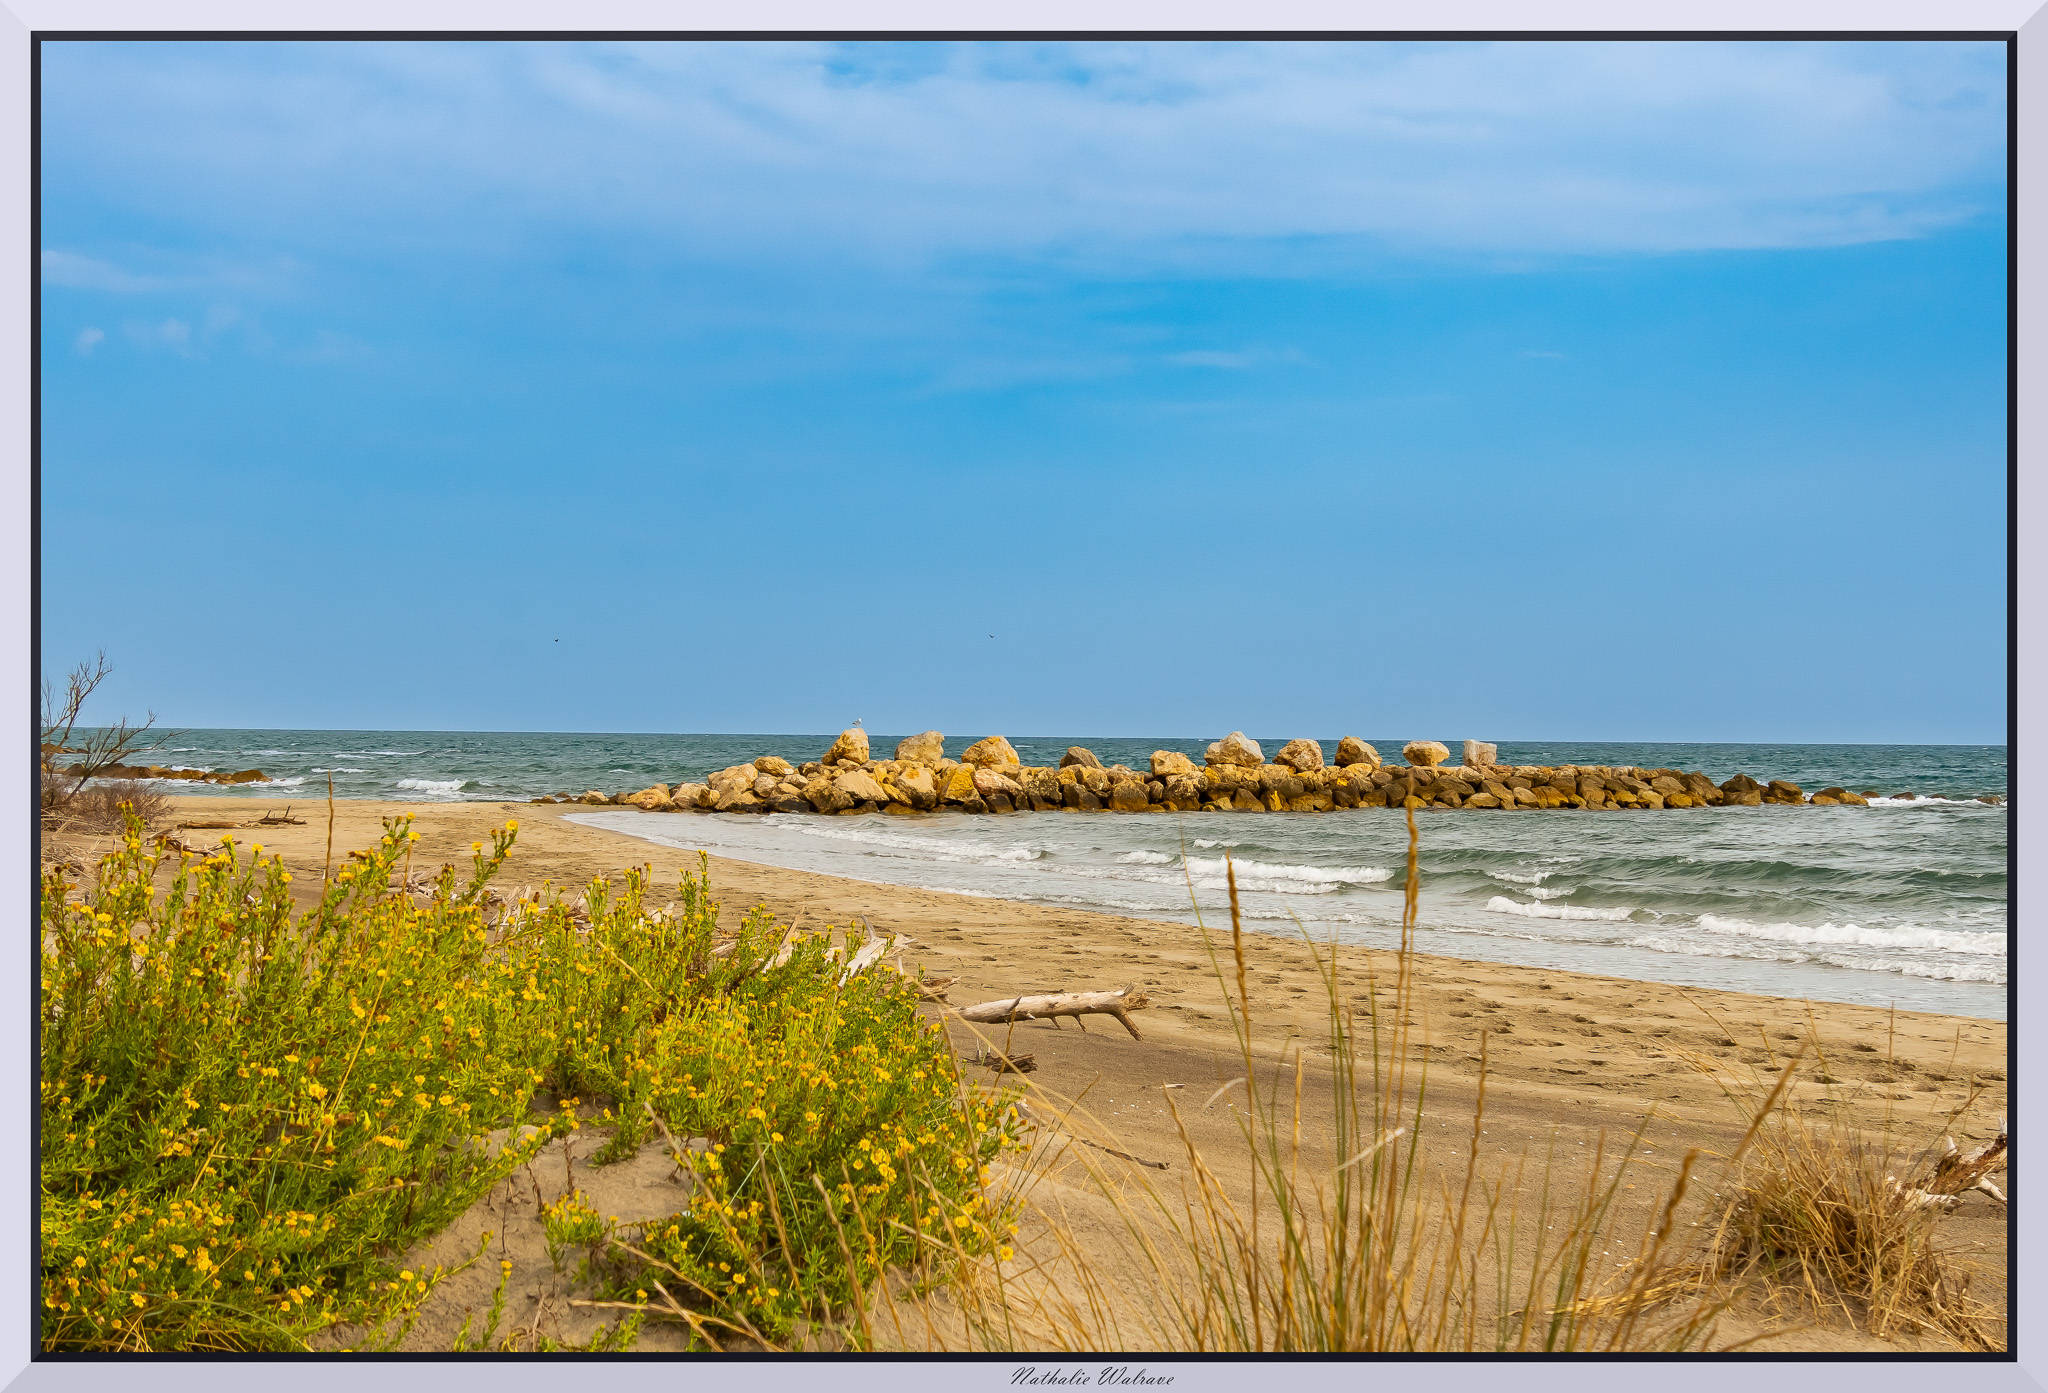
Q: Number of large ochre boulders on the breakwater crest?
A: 10